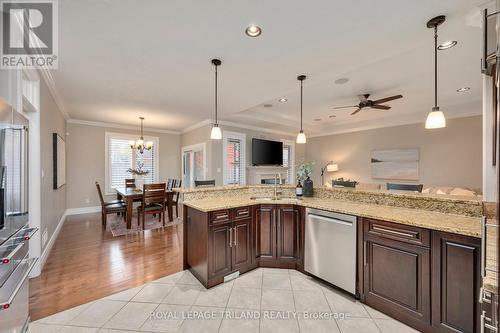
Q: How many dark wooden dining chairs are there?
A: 6